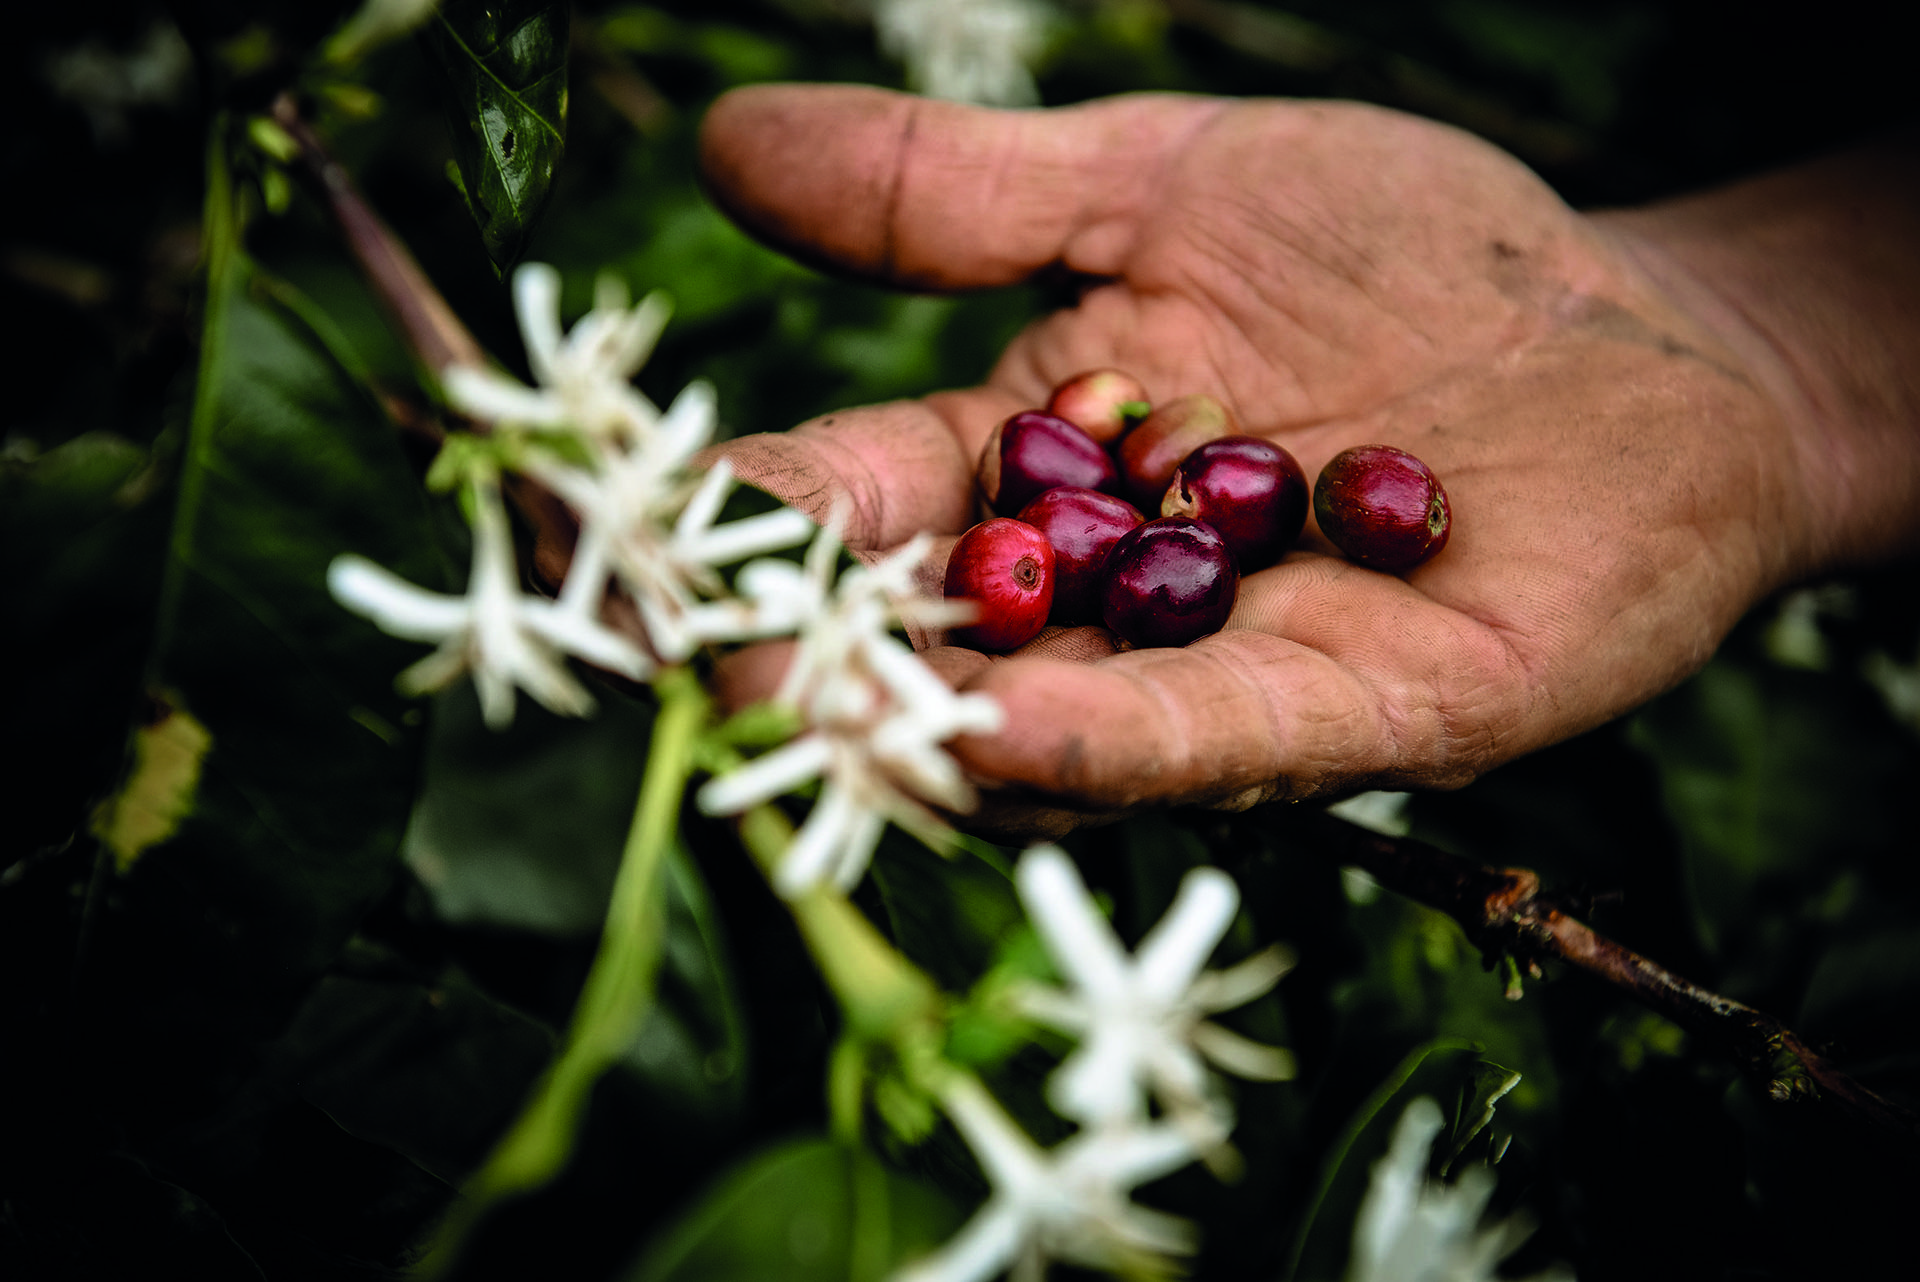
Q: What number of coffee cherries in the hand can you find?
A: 8